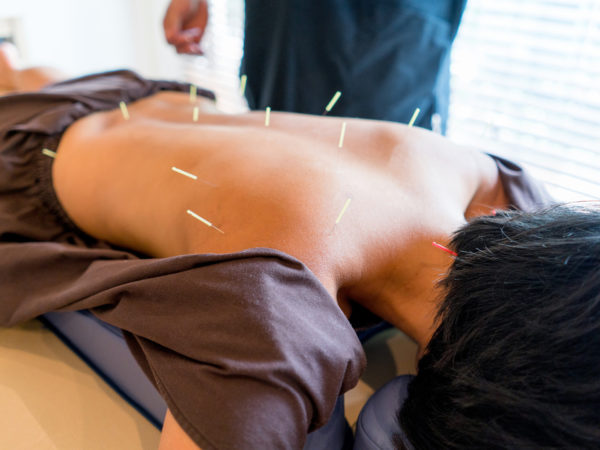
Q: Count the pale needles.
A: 12